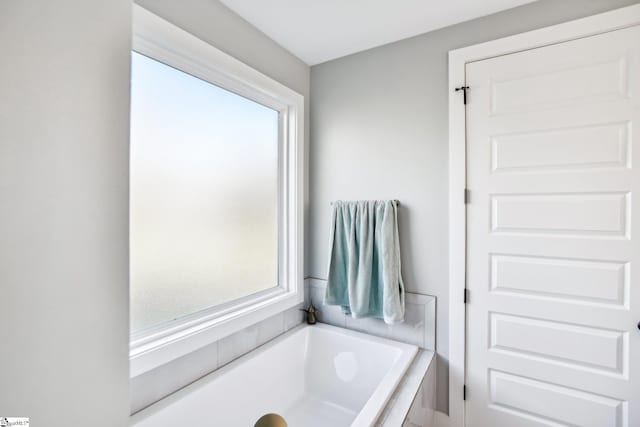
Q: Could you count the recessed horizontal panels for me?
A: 6